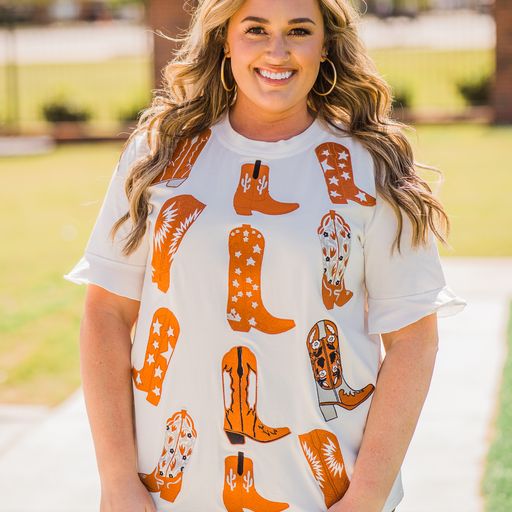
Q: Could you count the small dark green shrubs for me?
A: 4